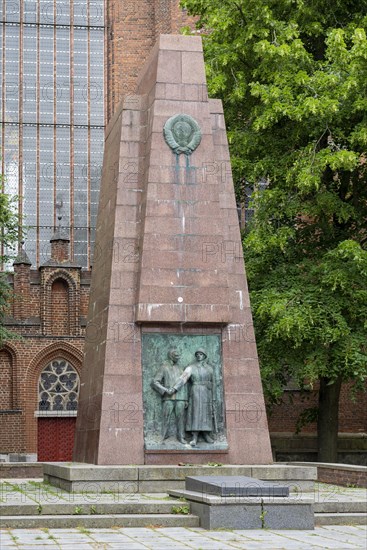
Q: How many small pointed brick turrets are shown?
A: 2